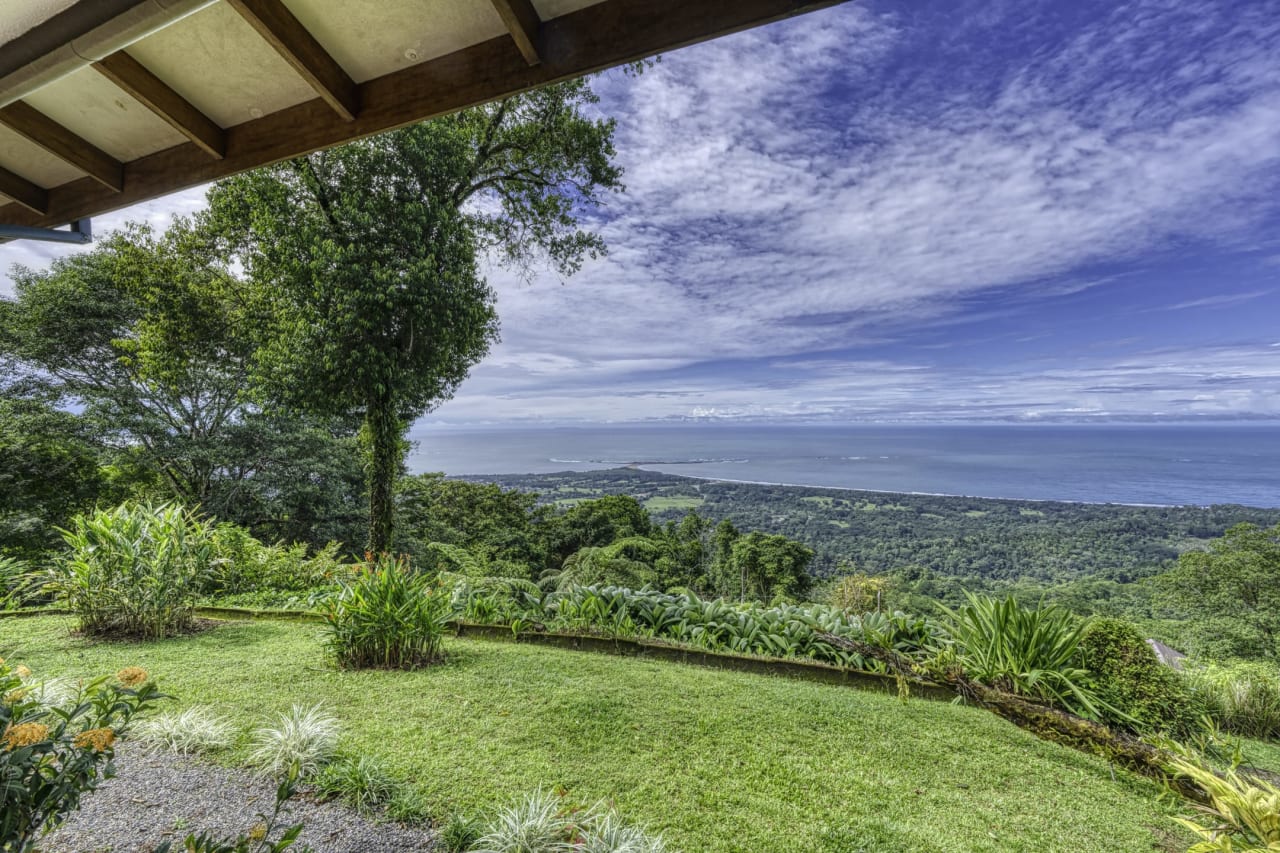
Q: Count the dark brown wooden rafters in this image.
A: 5